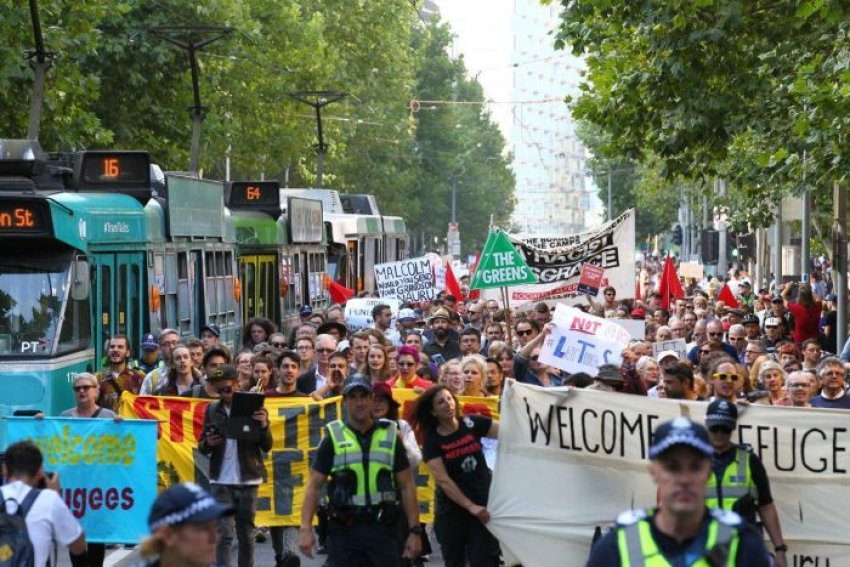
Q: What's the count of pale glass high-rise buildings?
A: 1